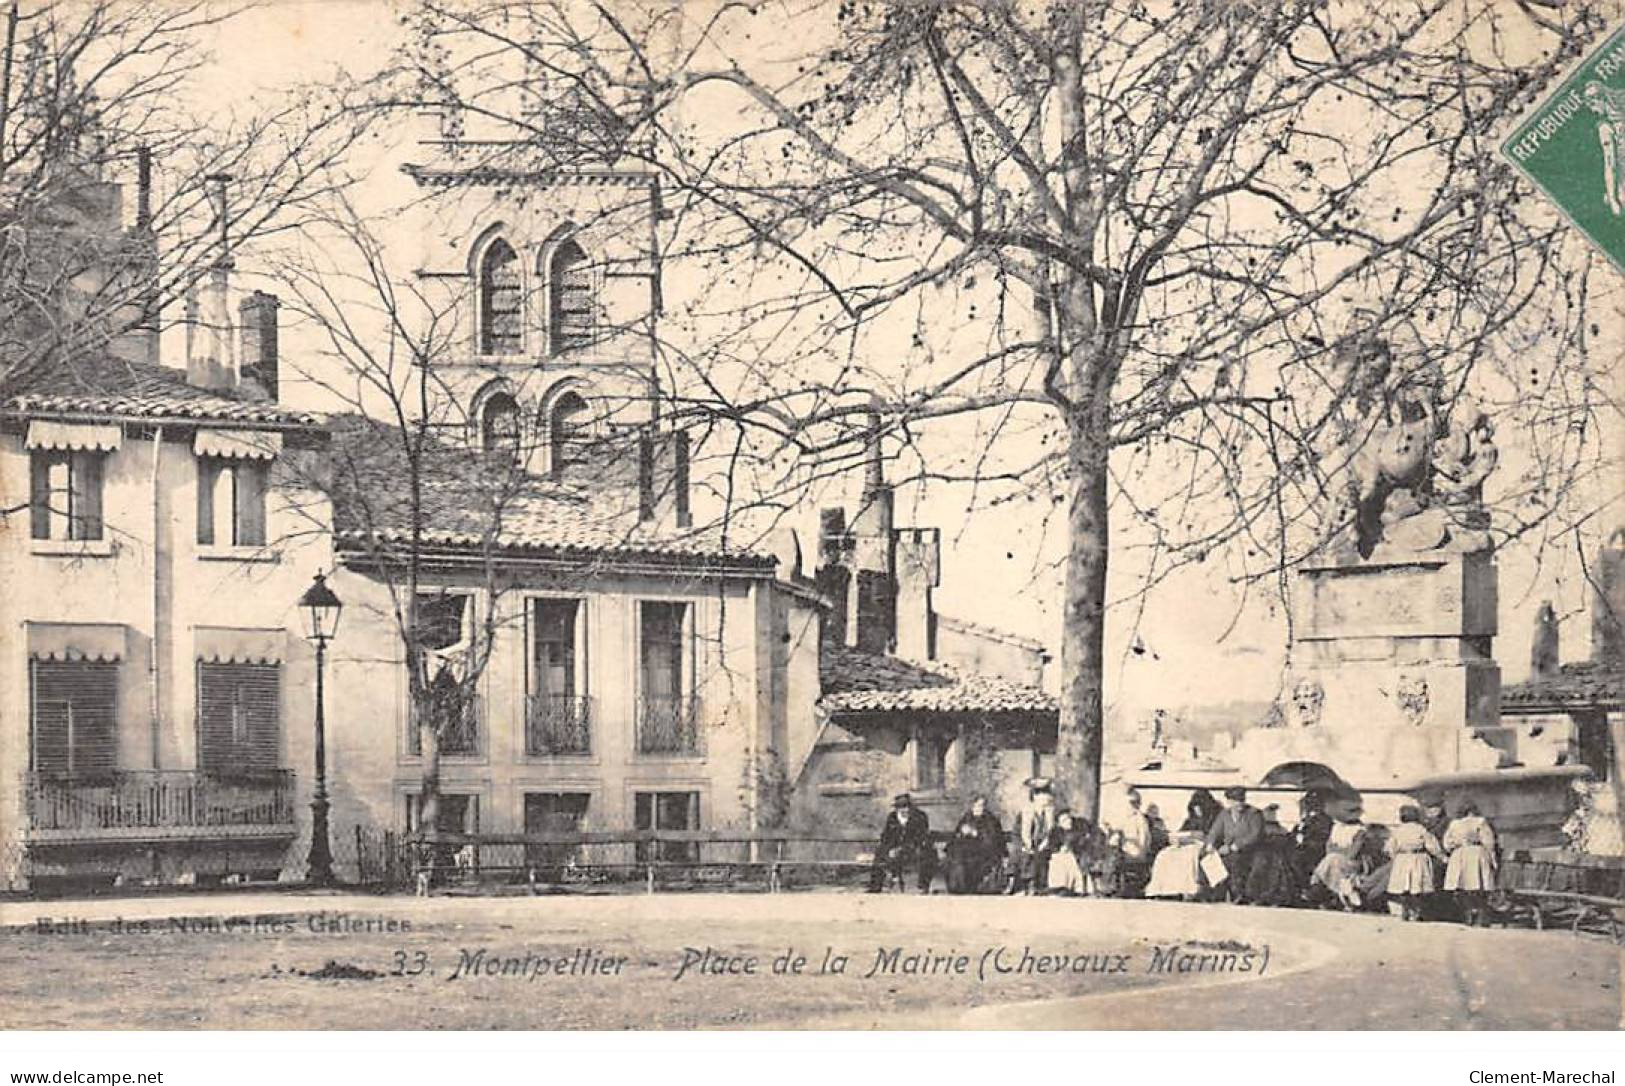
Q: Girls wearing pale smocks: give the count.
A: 2